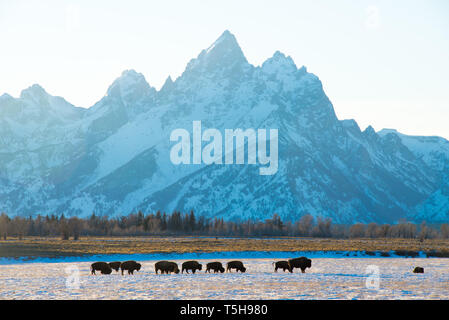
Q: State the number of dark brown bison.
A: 10